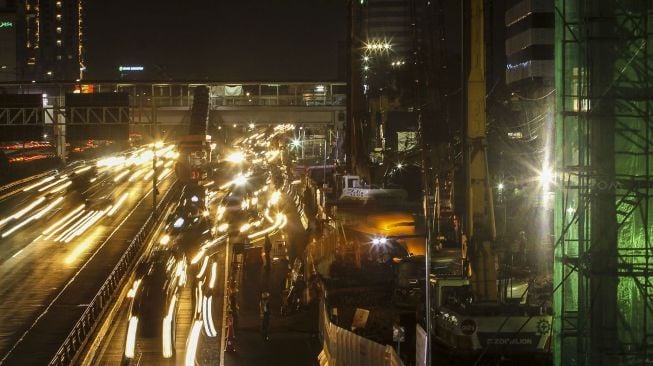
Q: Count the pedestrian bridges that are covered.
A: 1